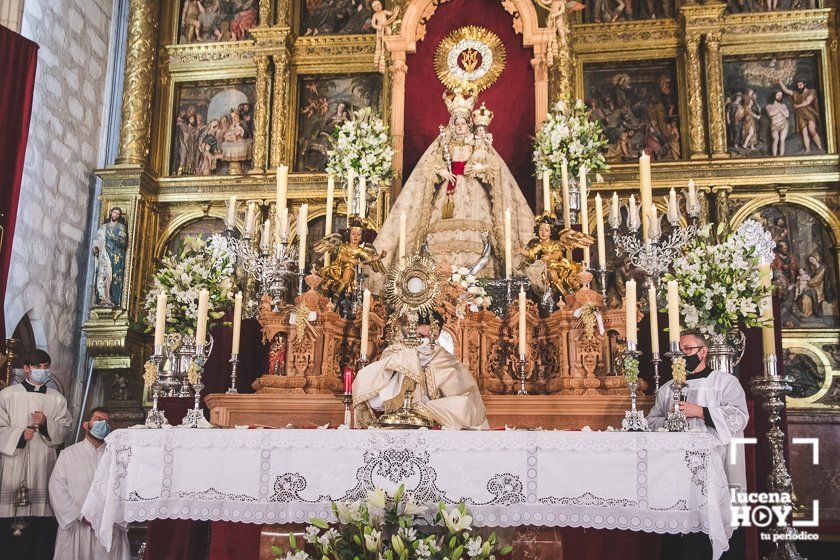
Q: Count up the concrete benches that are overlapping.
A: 0